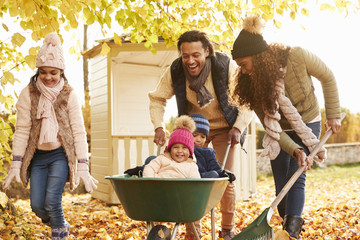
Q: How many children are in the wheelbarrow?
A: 2